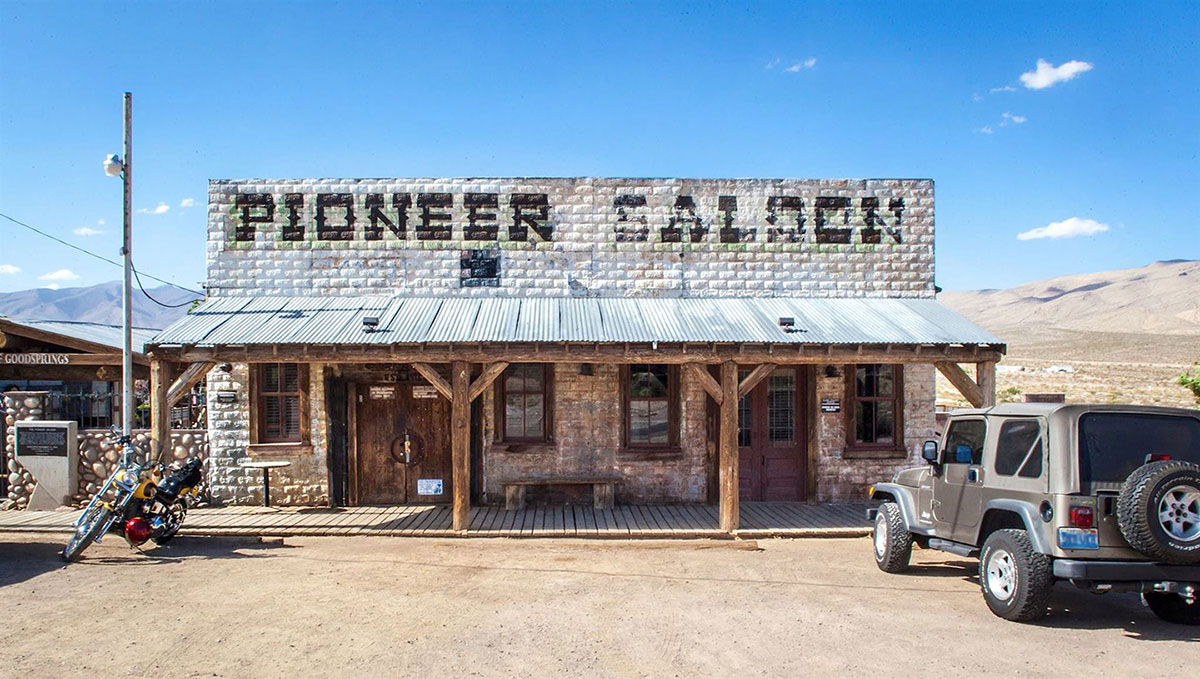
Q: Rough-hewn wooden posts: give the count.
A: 4